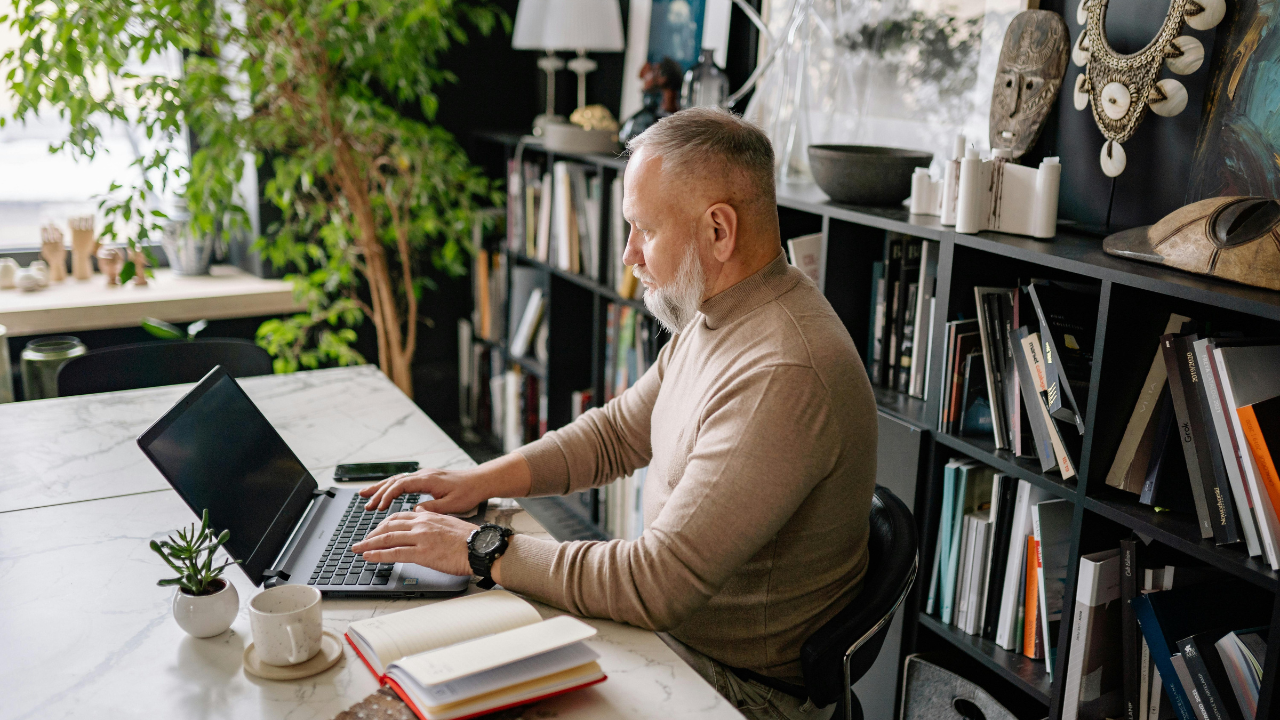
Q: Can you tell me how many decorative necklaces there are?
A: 1